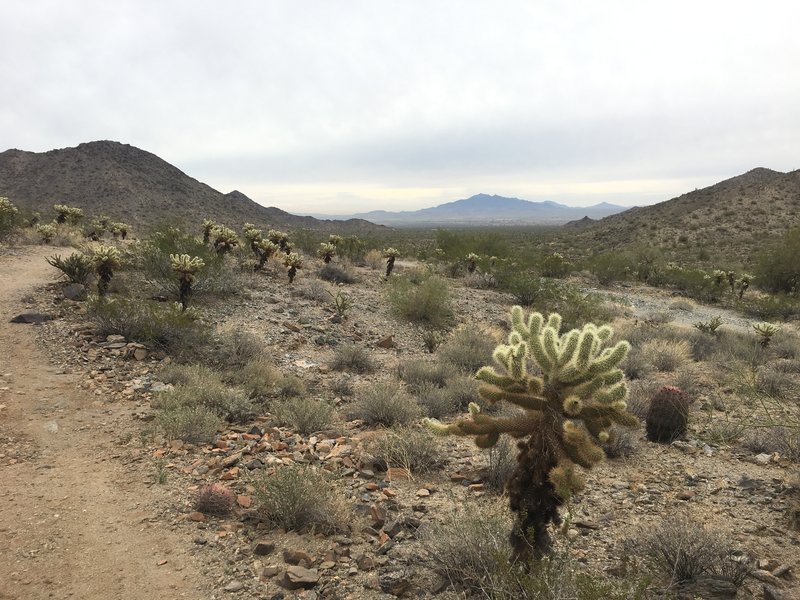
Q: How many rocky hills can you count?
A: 2